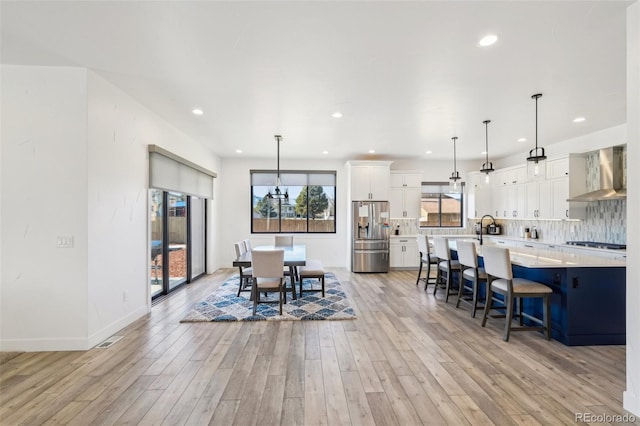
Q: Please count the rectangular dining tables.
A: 1